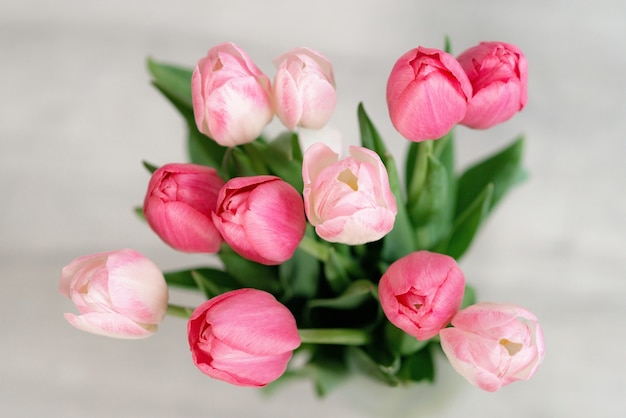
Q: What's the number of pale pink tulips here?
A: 5